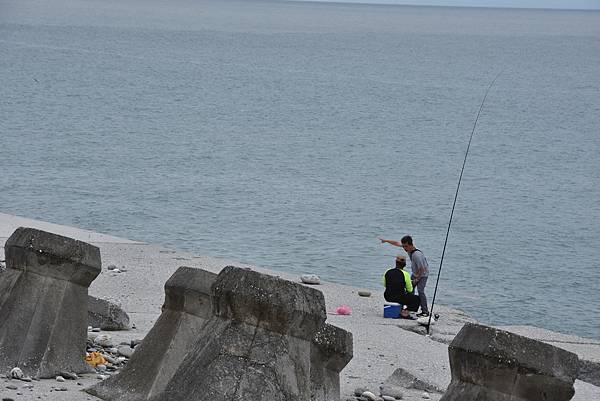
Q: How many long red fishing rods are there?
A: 0